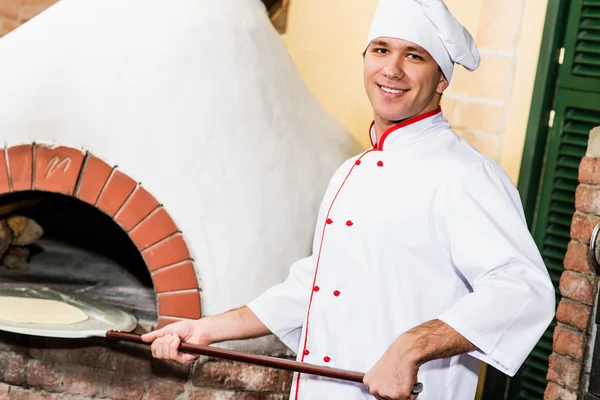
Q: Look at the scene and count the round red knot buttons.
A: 8